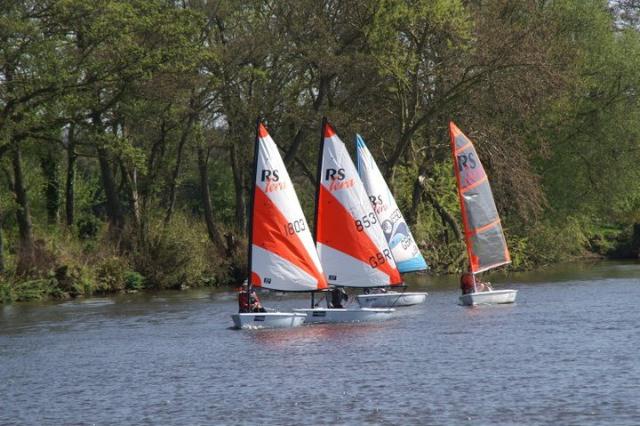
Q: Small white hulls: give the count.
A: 4